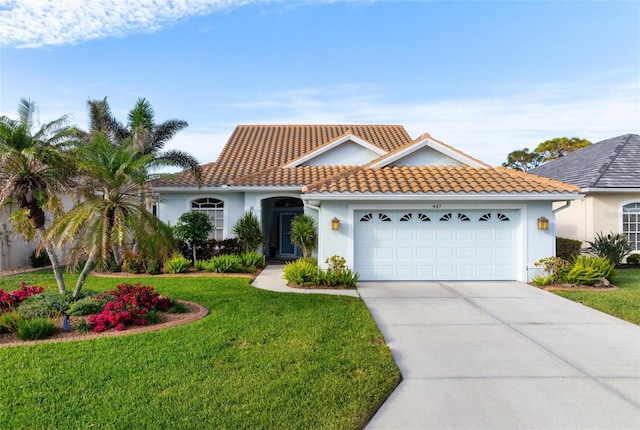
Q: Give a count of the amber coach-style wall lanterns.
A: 2